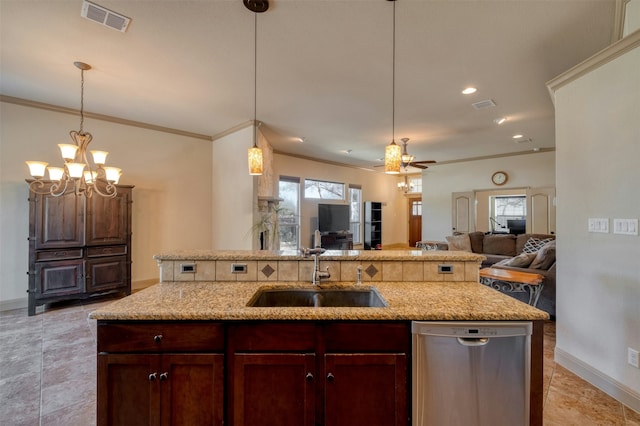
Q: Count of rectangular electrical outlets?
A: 4